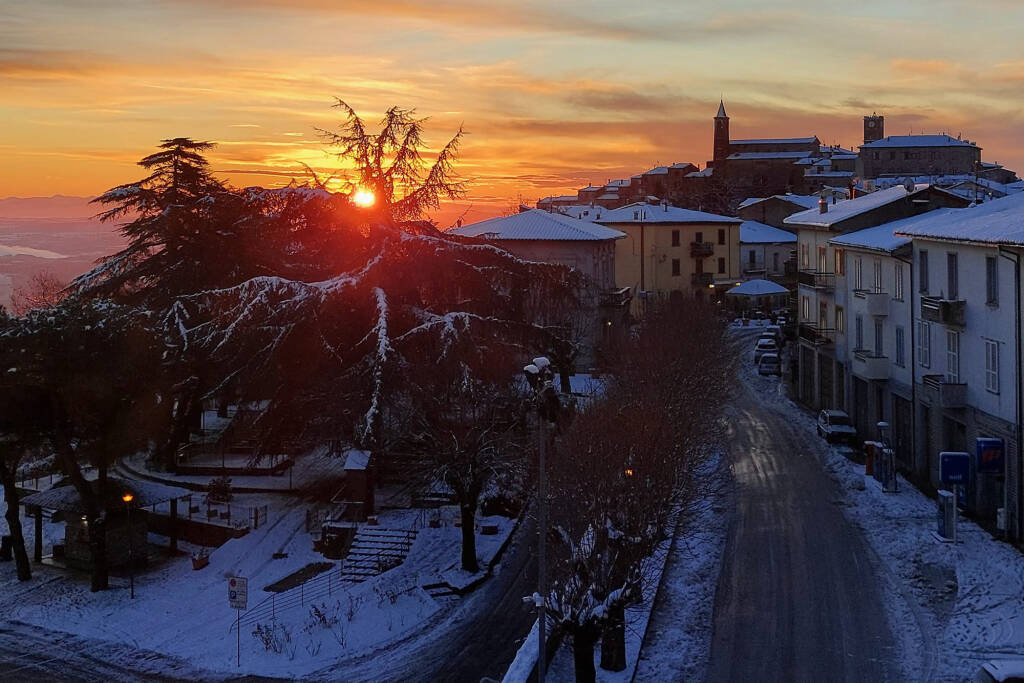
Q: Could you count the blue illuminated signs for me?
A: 2